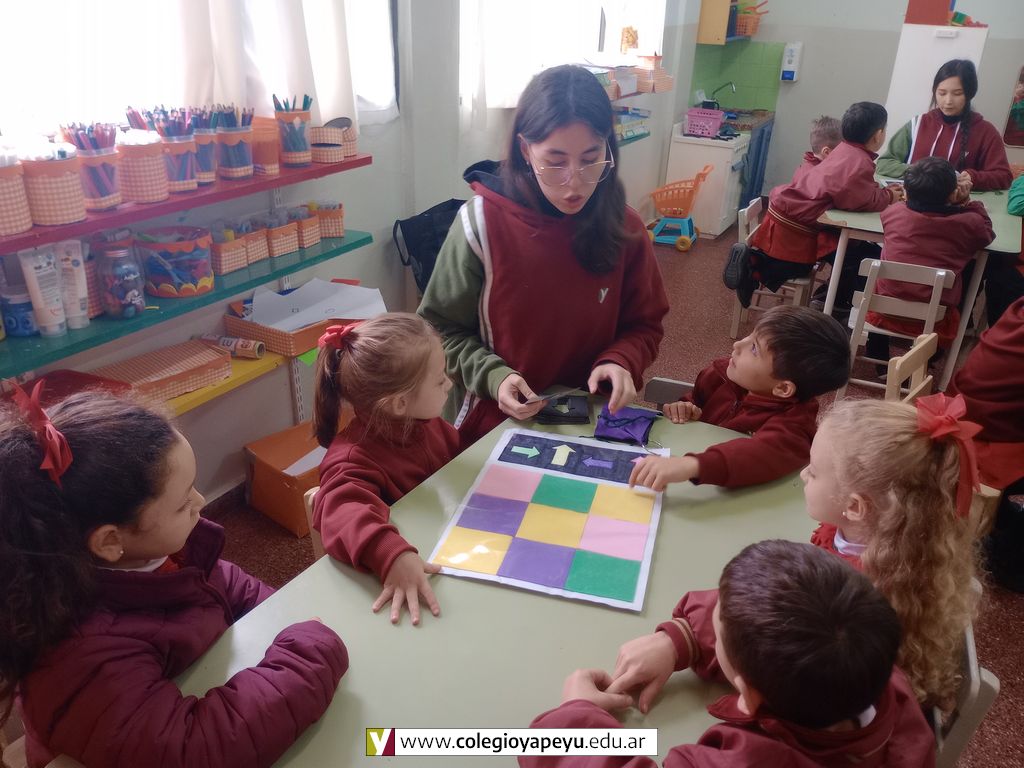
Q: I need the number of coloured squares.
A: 9